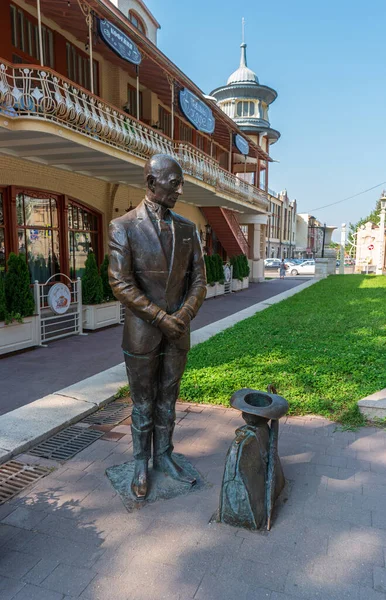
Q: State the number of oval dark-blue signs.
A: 3